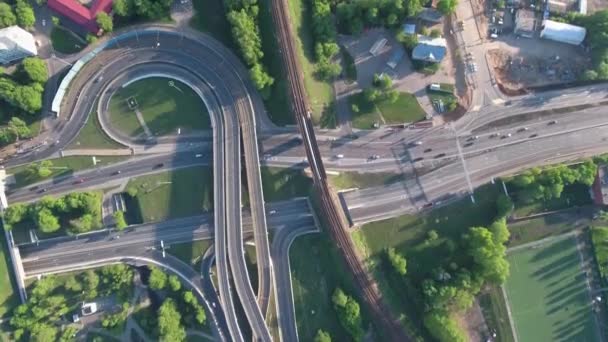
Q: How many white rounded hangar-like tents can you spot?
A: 1